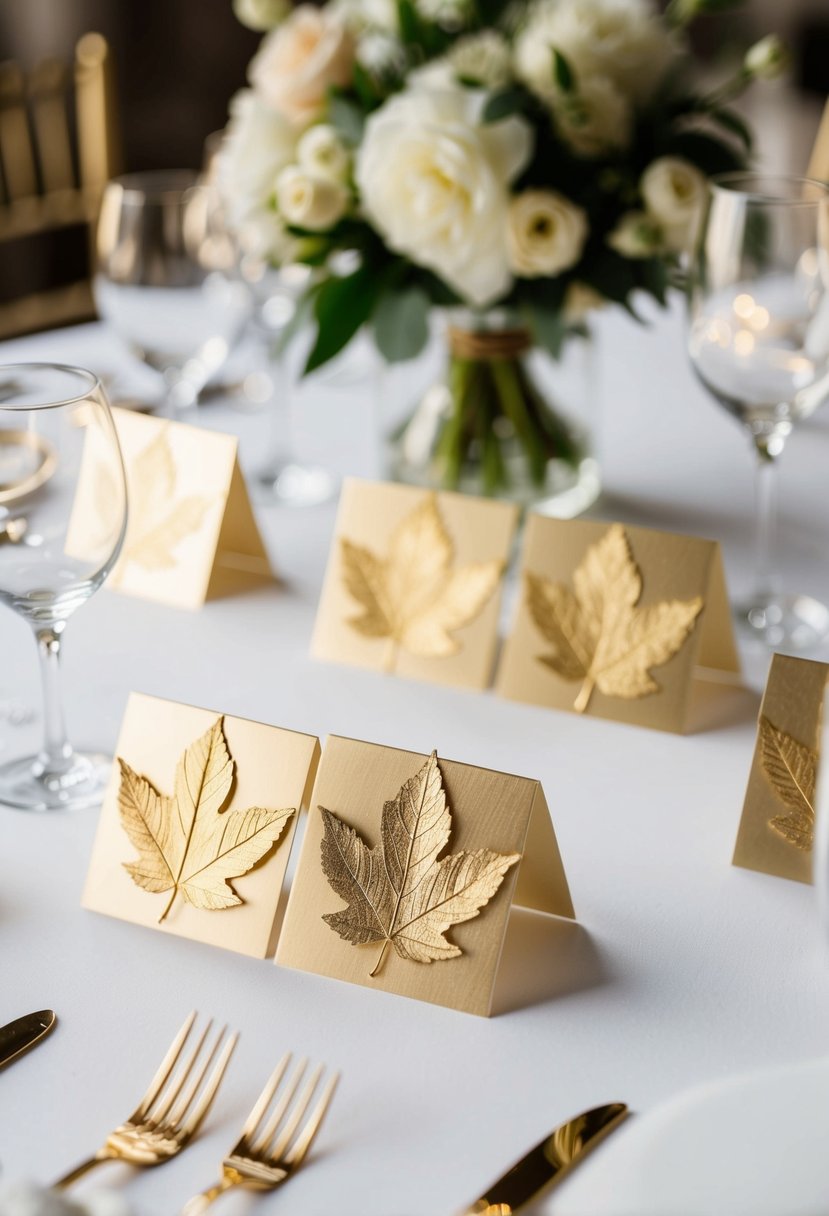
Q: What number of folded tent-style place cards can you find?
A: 6